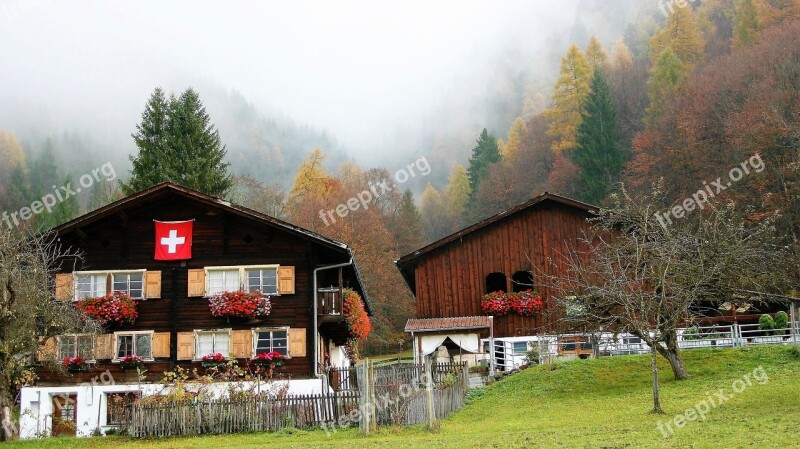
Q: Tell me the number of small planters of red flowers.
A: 4